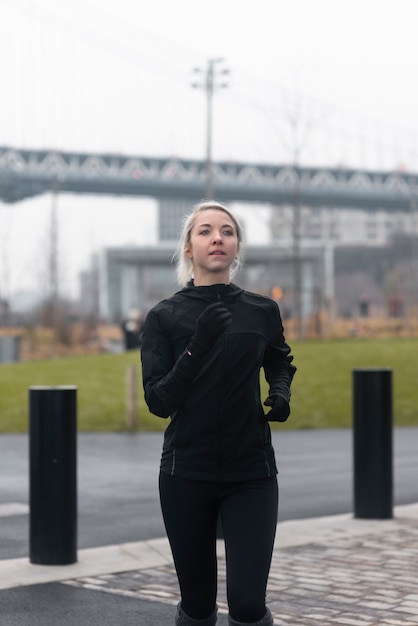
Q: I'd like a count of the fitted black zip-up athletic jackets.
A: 1